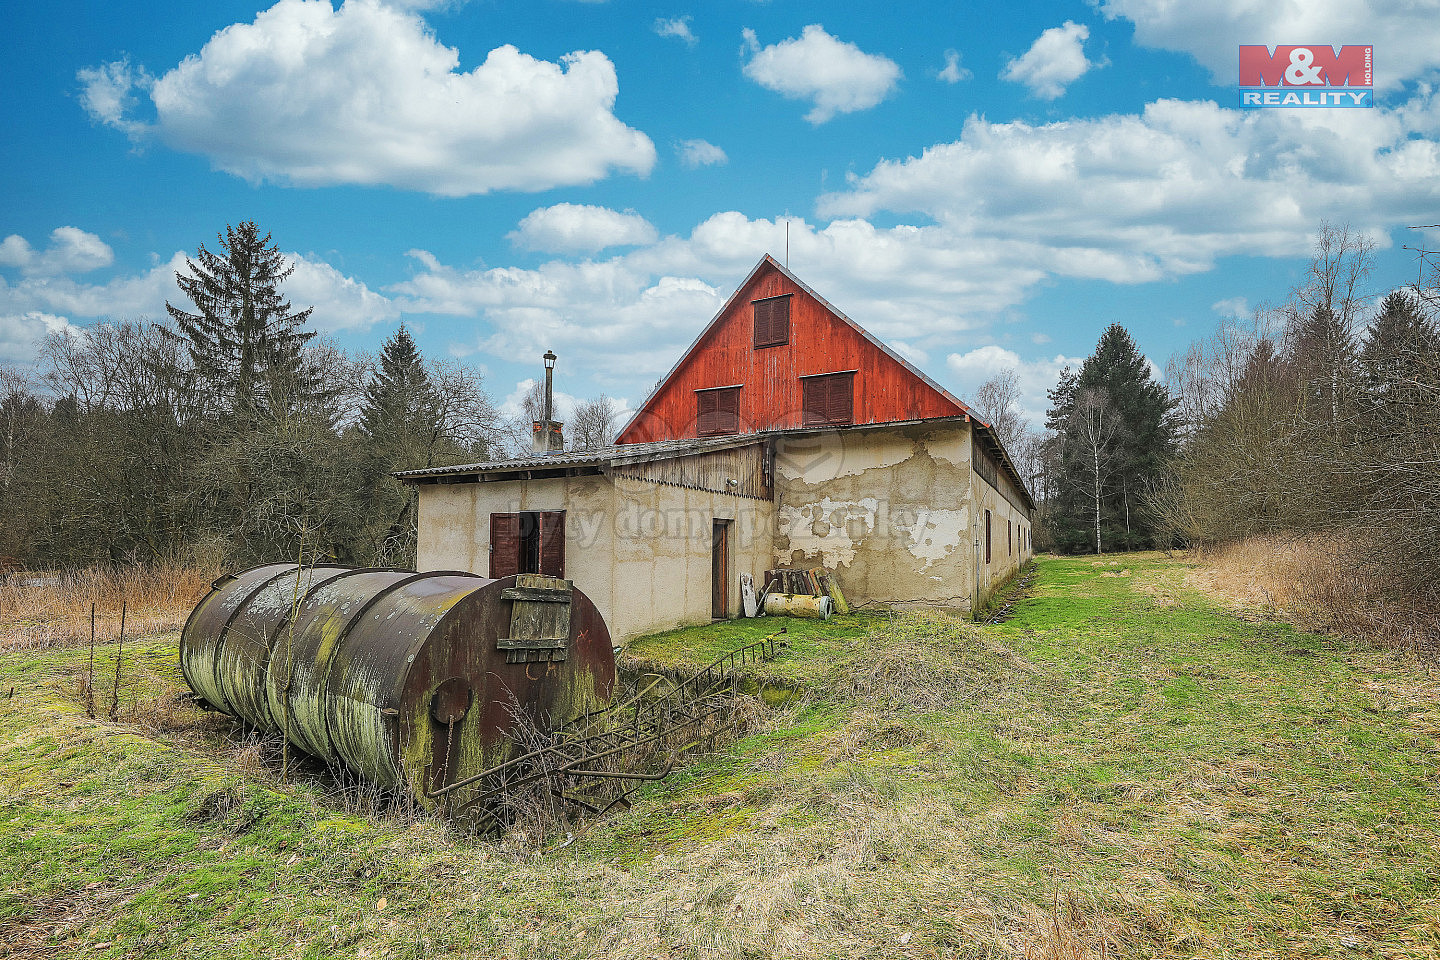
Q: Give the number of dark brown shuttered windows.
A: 4